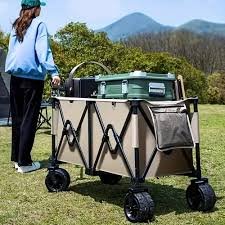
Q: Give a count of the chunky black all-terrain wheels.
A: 4